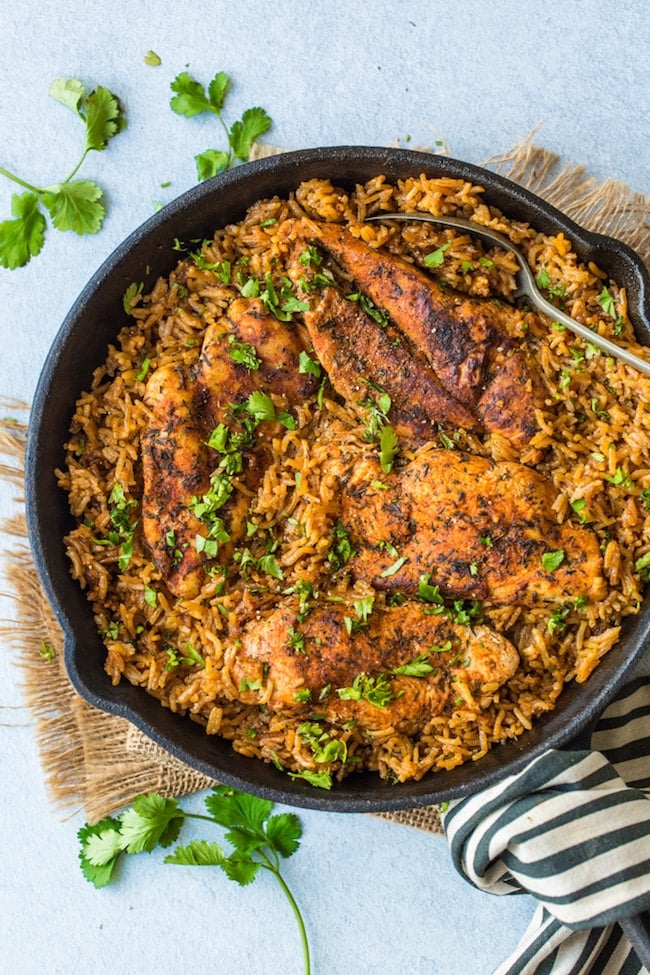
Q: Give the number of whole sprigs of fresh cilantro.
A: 3